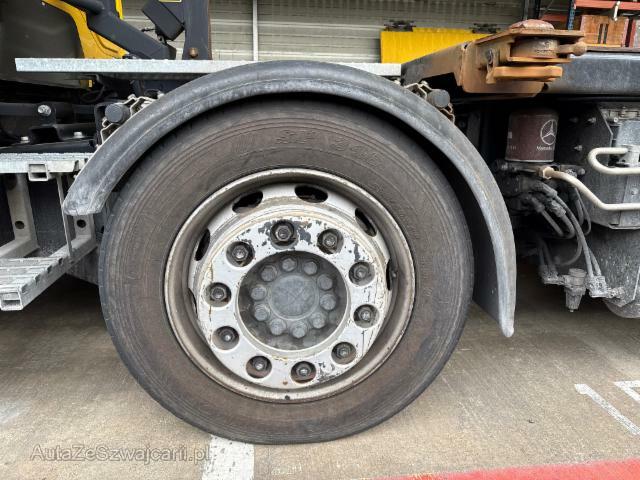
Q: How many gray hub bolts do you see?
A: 10